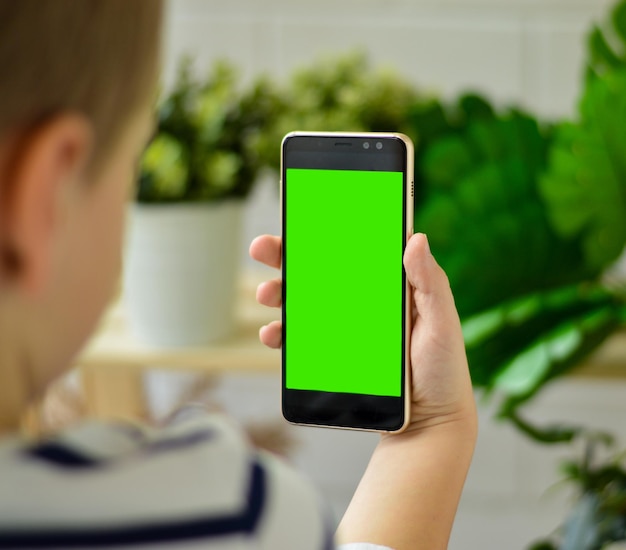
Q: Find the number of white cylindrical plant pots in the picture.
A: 1